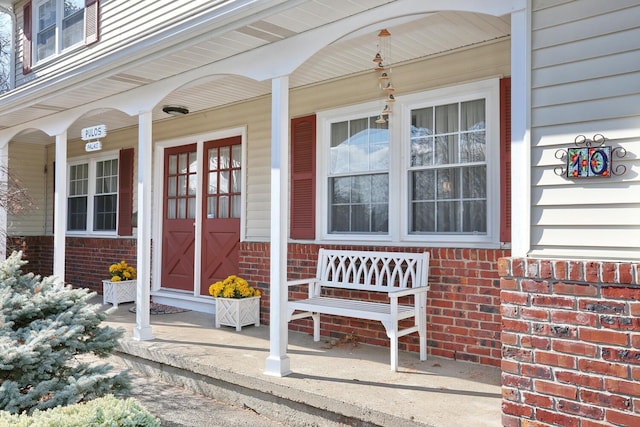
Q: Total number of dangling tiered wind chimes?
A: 1